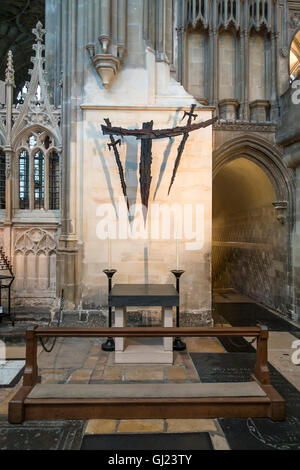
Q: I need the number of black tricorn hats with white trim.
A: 0